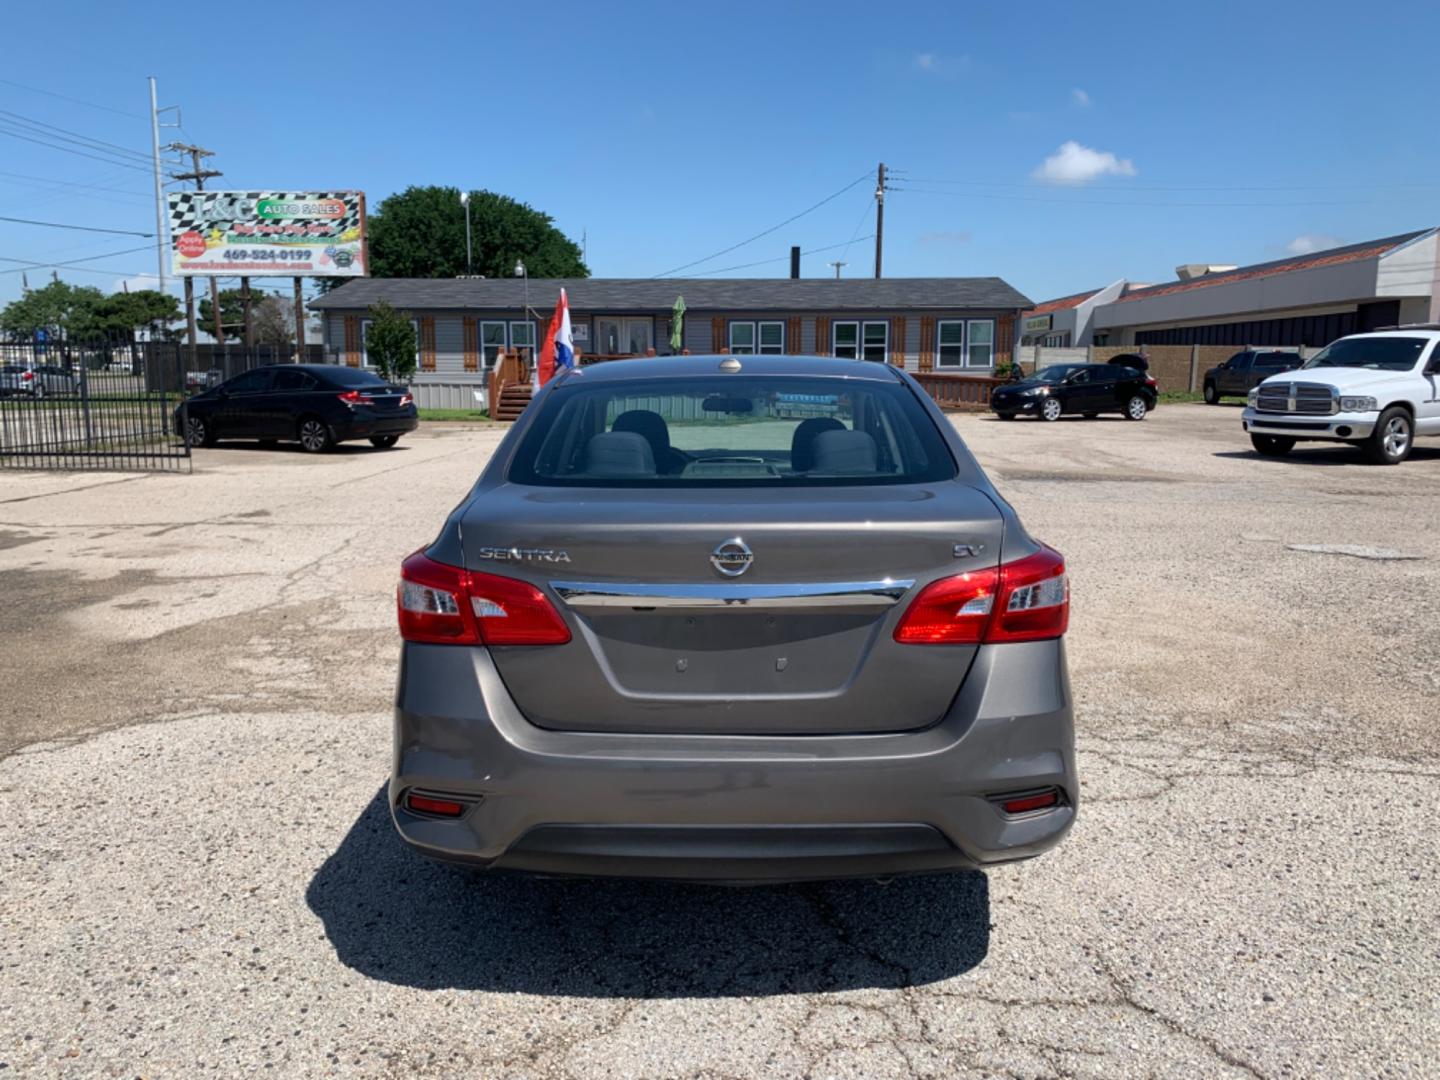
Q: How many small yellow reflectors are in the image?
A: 0